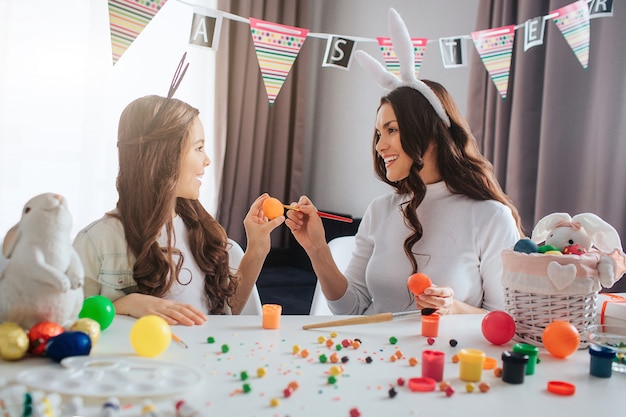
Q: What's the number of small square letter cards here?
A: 5